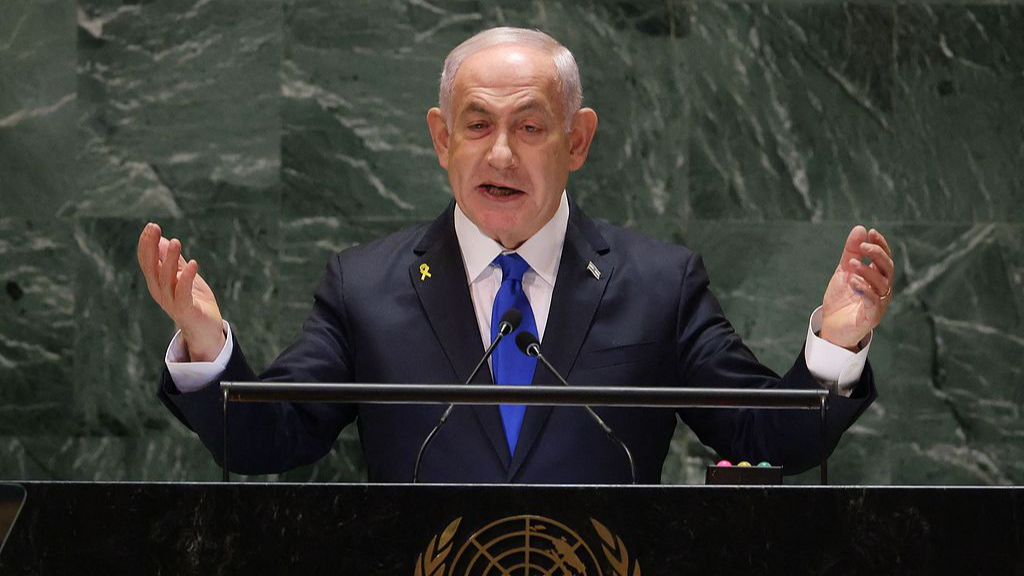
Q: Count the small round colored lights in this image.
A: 3